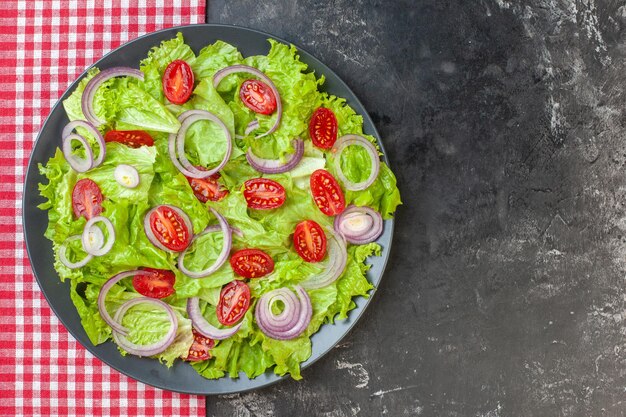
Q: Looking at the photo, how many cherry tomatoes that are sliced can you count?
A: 14